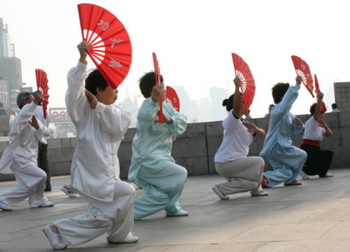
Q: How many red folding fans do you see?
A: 7